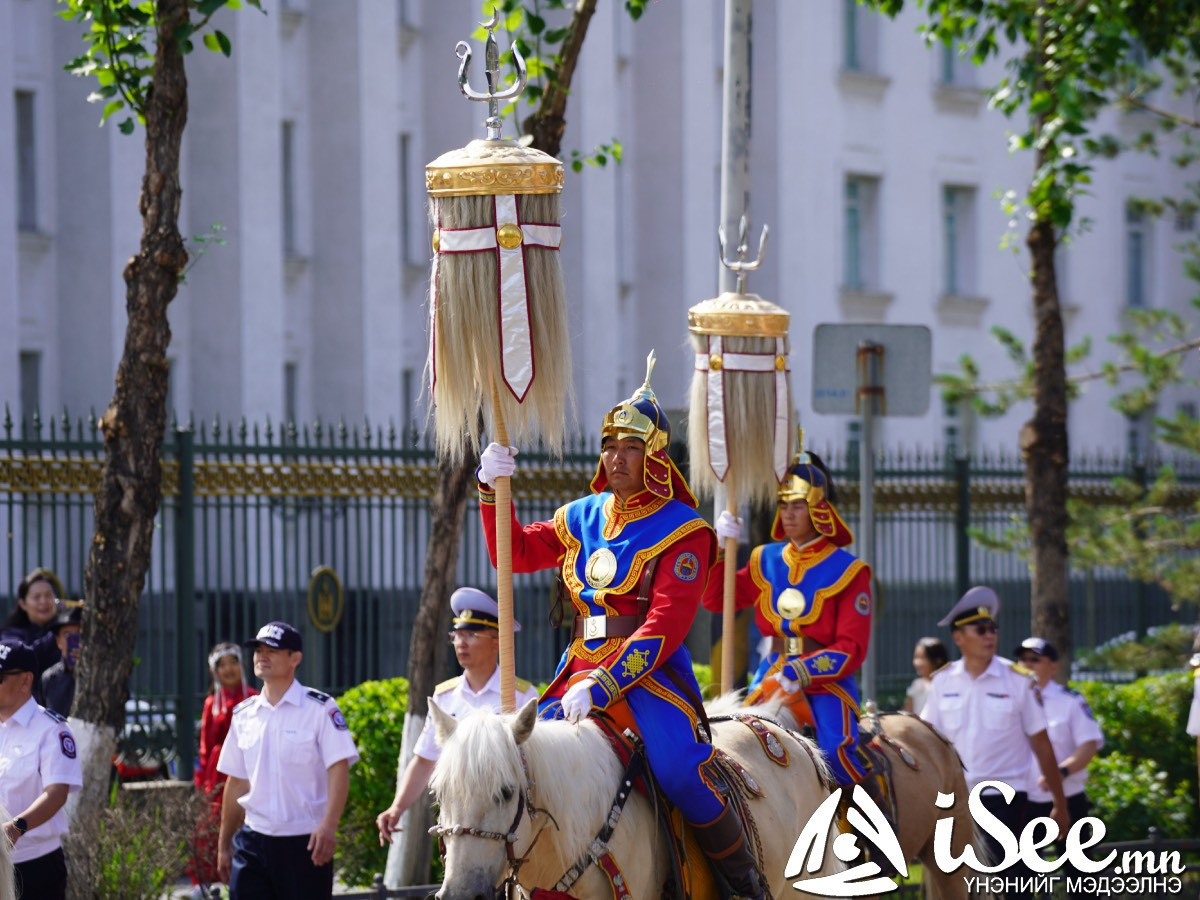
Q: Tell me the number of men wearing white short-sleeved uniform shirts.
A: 5